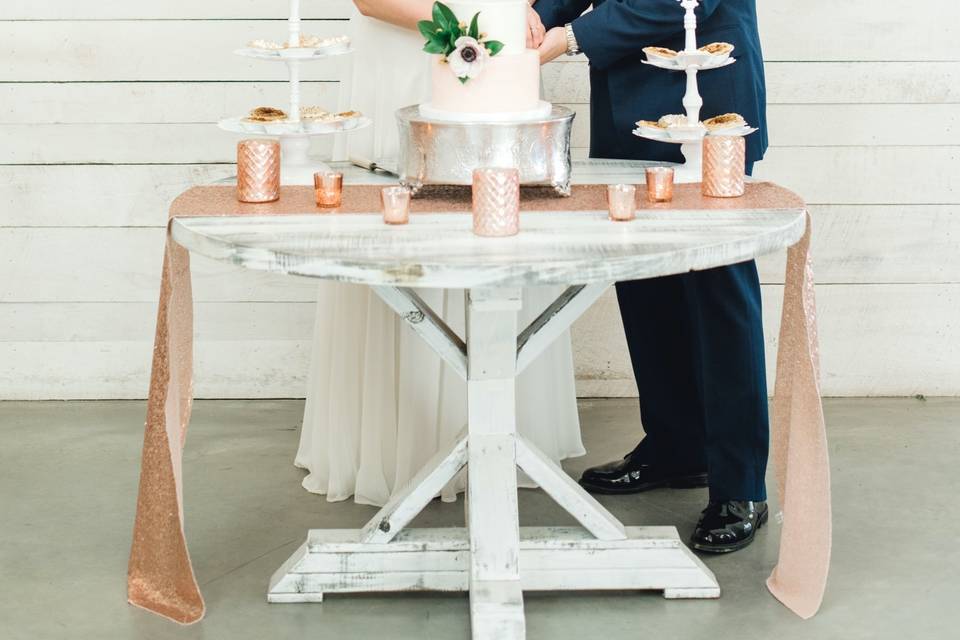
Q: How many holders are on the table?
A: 7